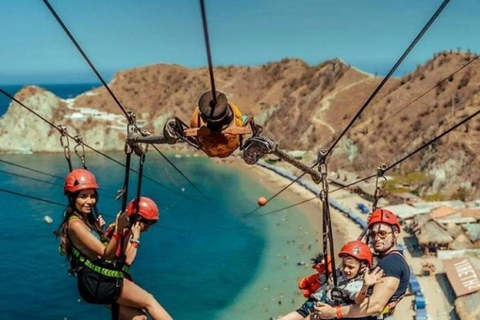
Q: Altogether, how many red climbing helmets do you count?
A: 4